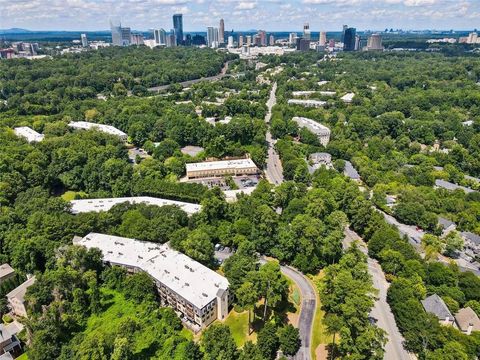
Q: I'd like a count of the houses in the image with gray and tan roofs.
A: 2